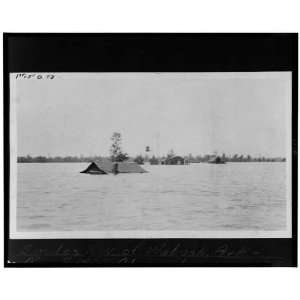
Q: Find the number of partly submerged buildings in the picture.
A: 3